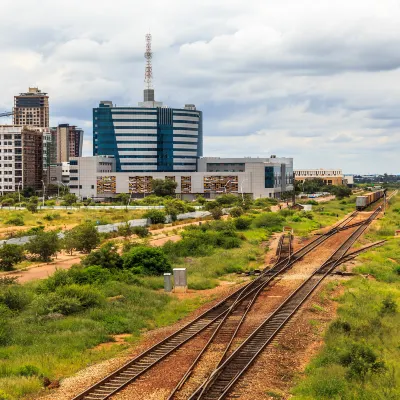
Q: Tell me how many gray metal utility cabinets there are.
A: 2